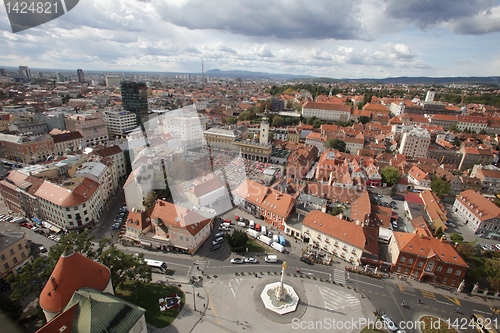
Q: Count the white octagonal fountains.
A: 1